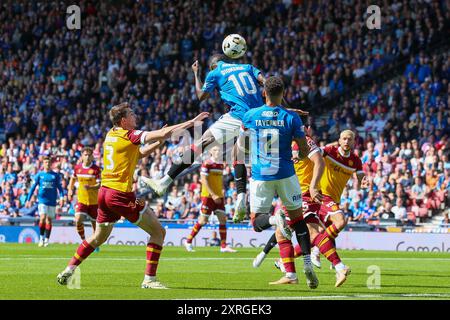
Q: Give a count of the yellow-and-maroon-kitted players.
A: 5